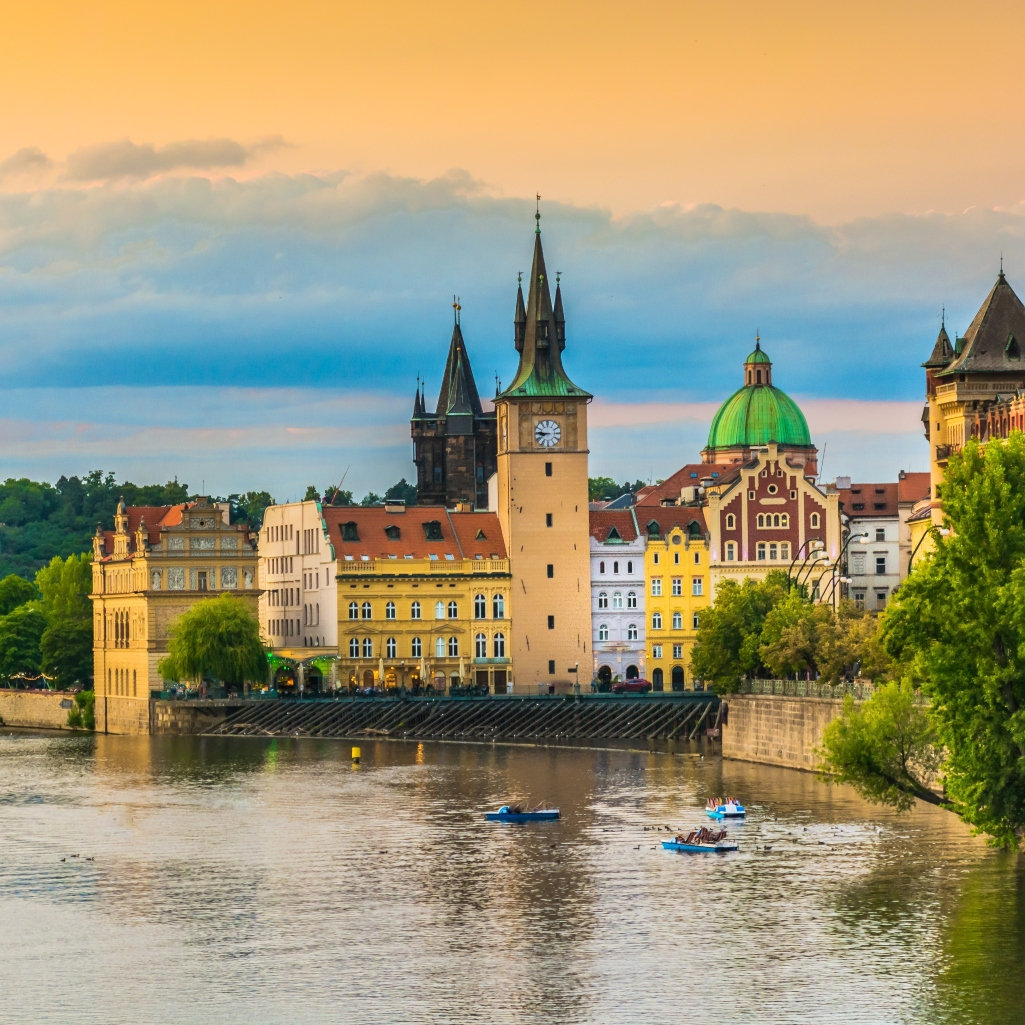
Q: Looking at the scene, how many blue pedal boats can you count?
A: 3